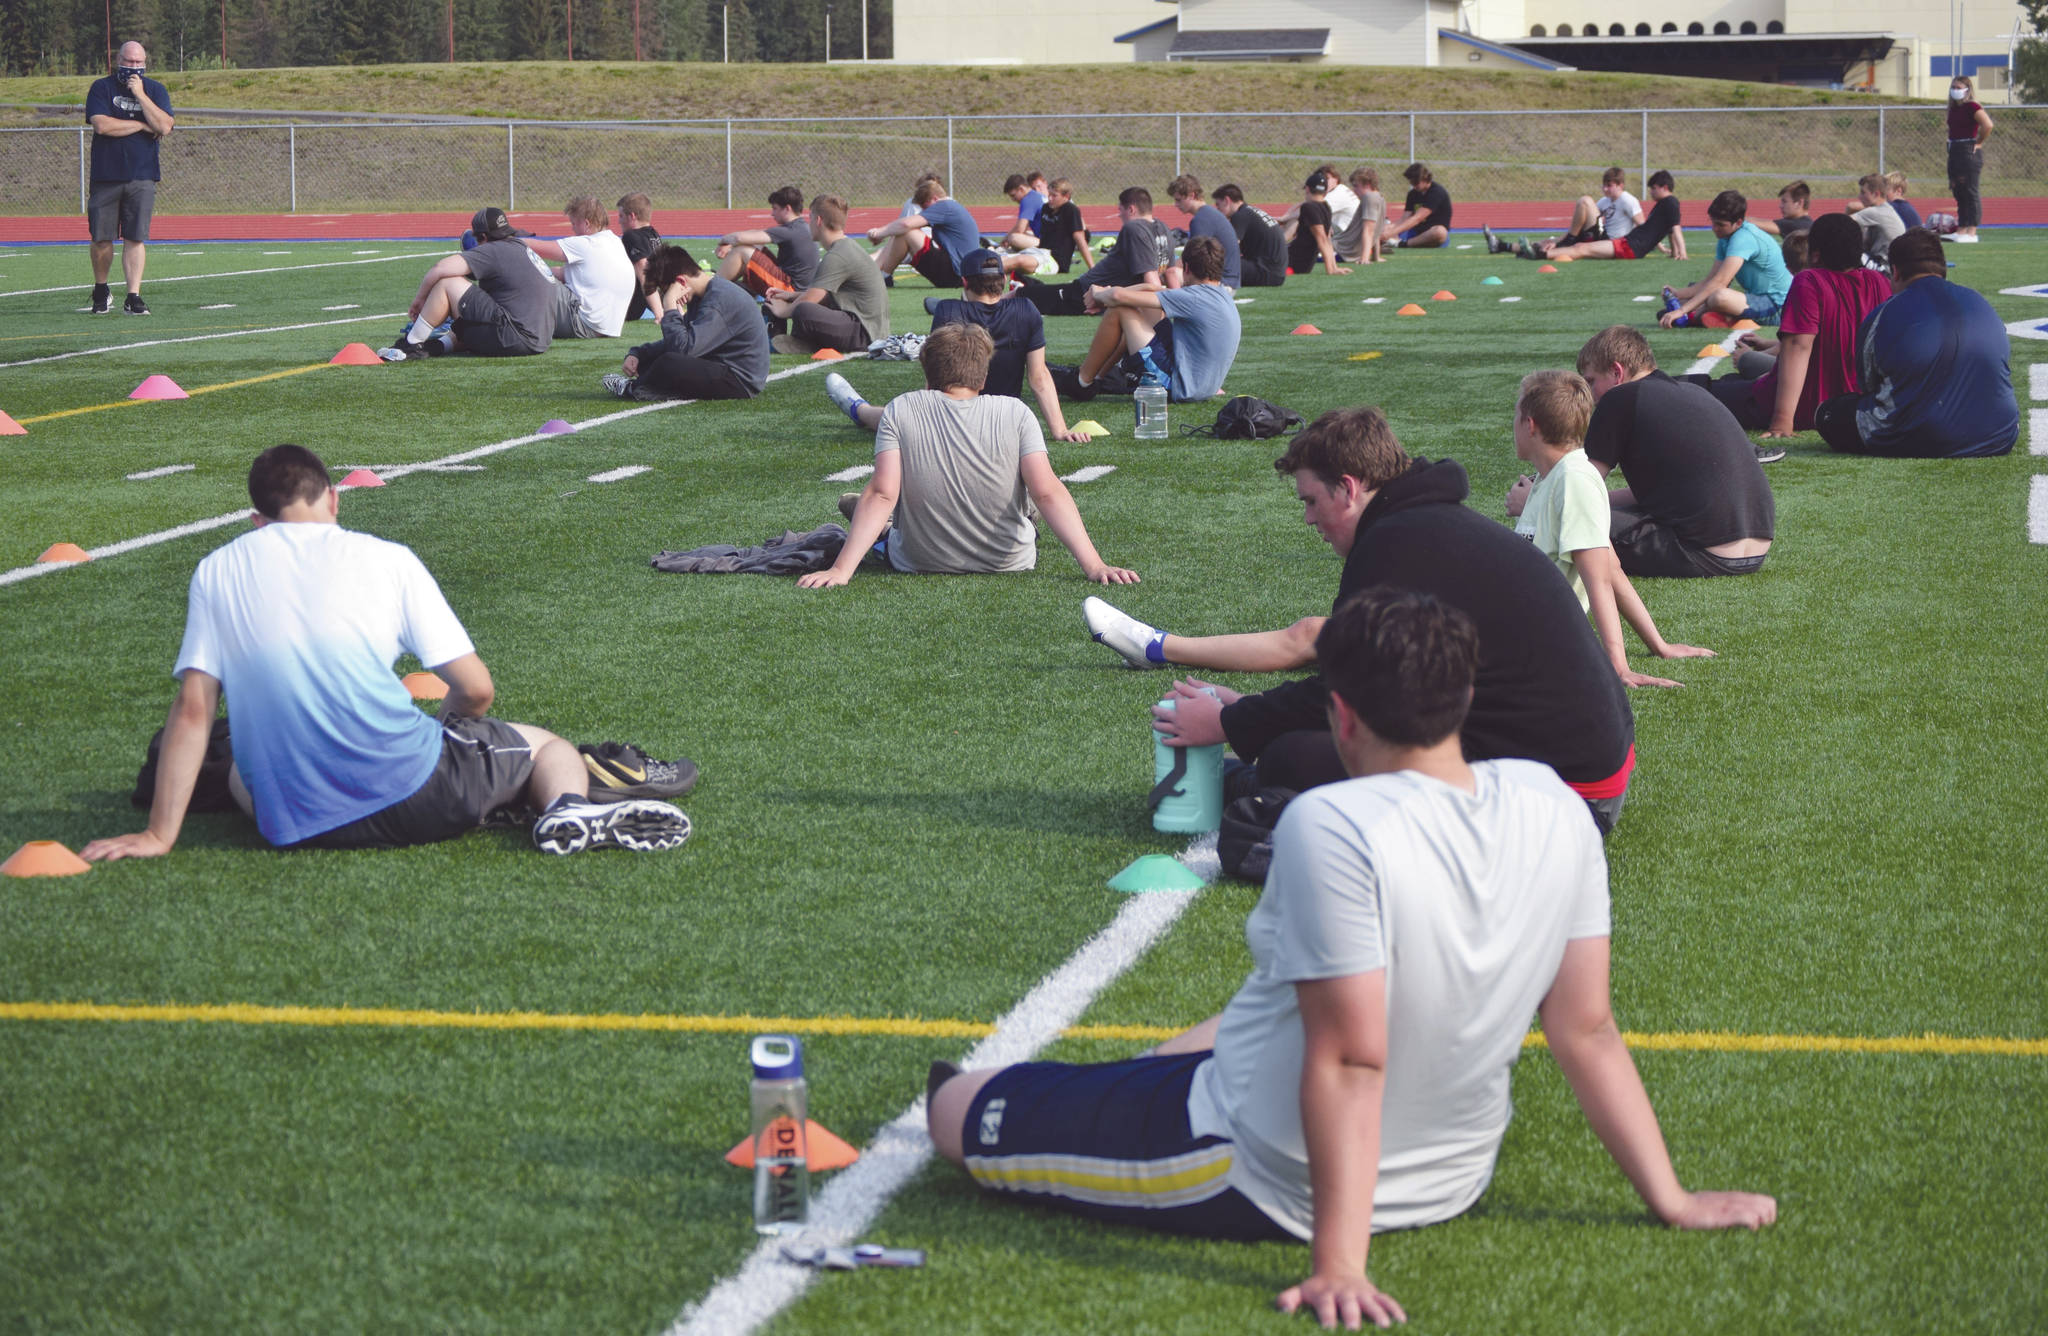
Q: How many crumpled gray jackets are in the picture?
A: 1